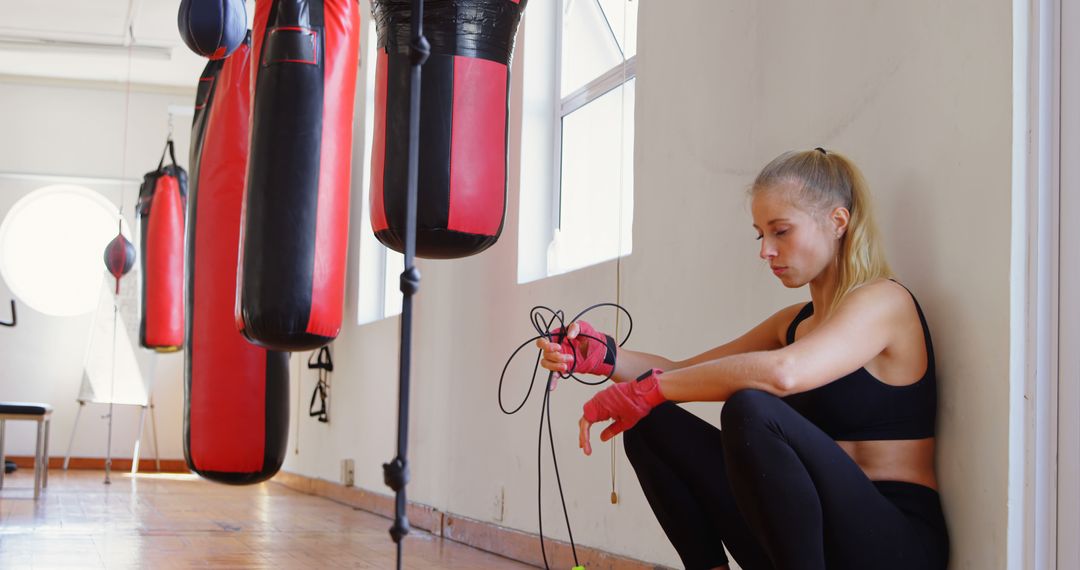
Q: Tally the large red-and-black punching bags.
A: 4